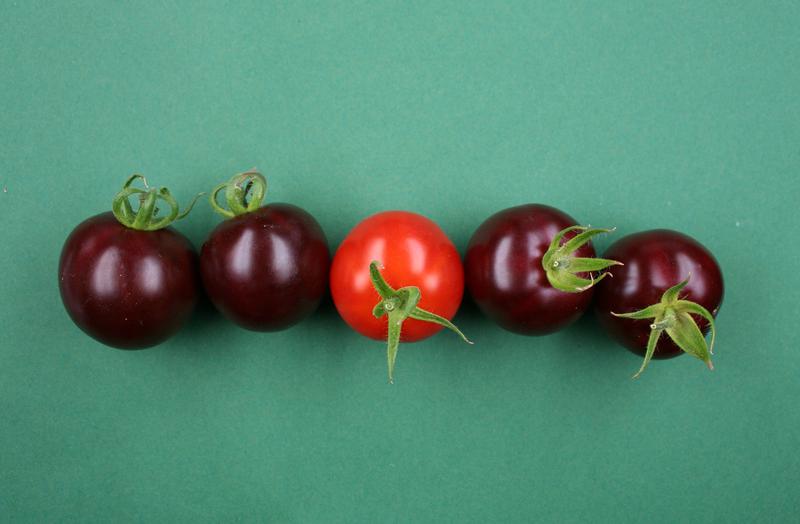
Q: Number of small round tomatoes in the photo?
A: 5